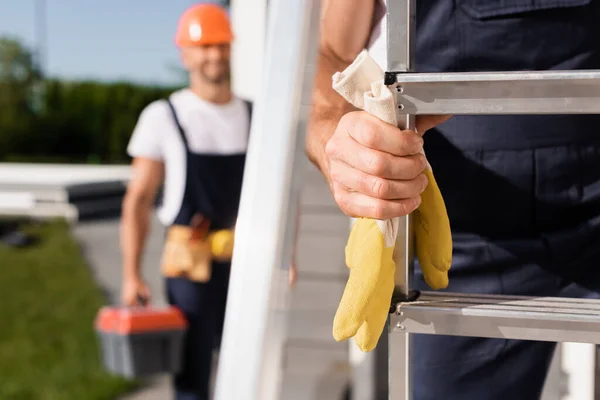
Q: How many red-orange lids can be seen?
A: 1